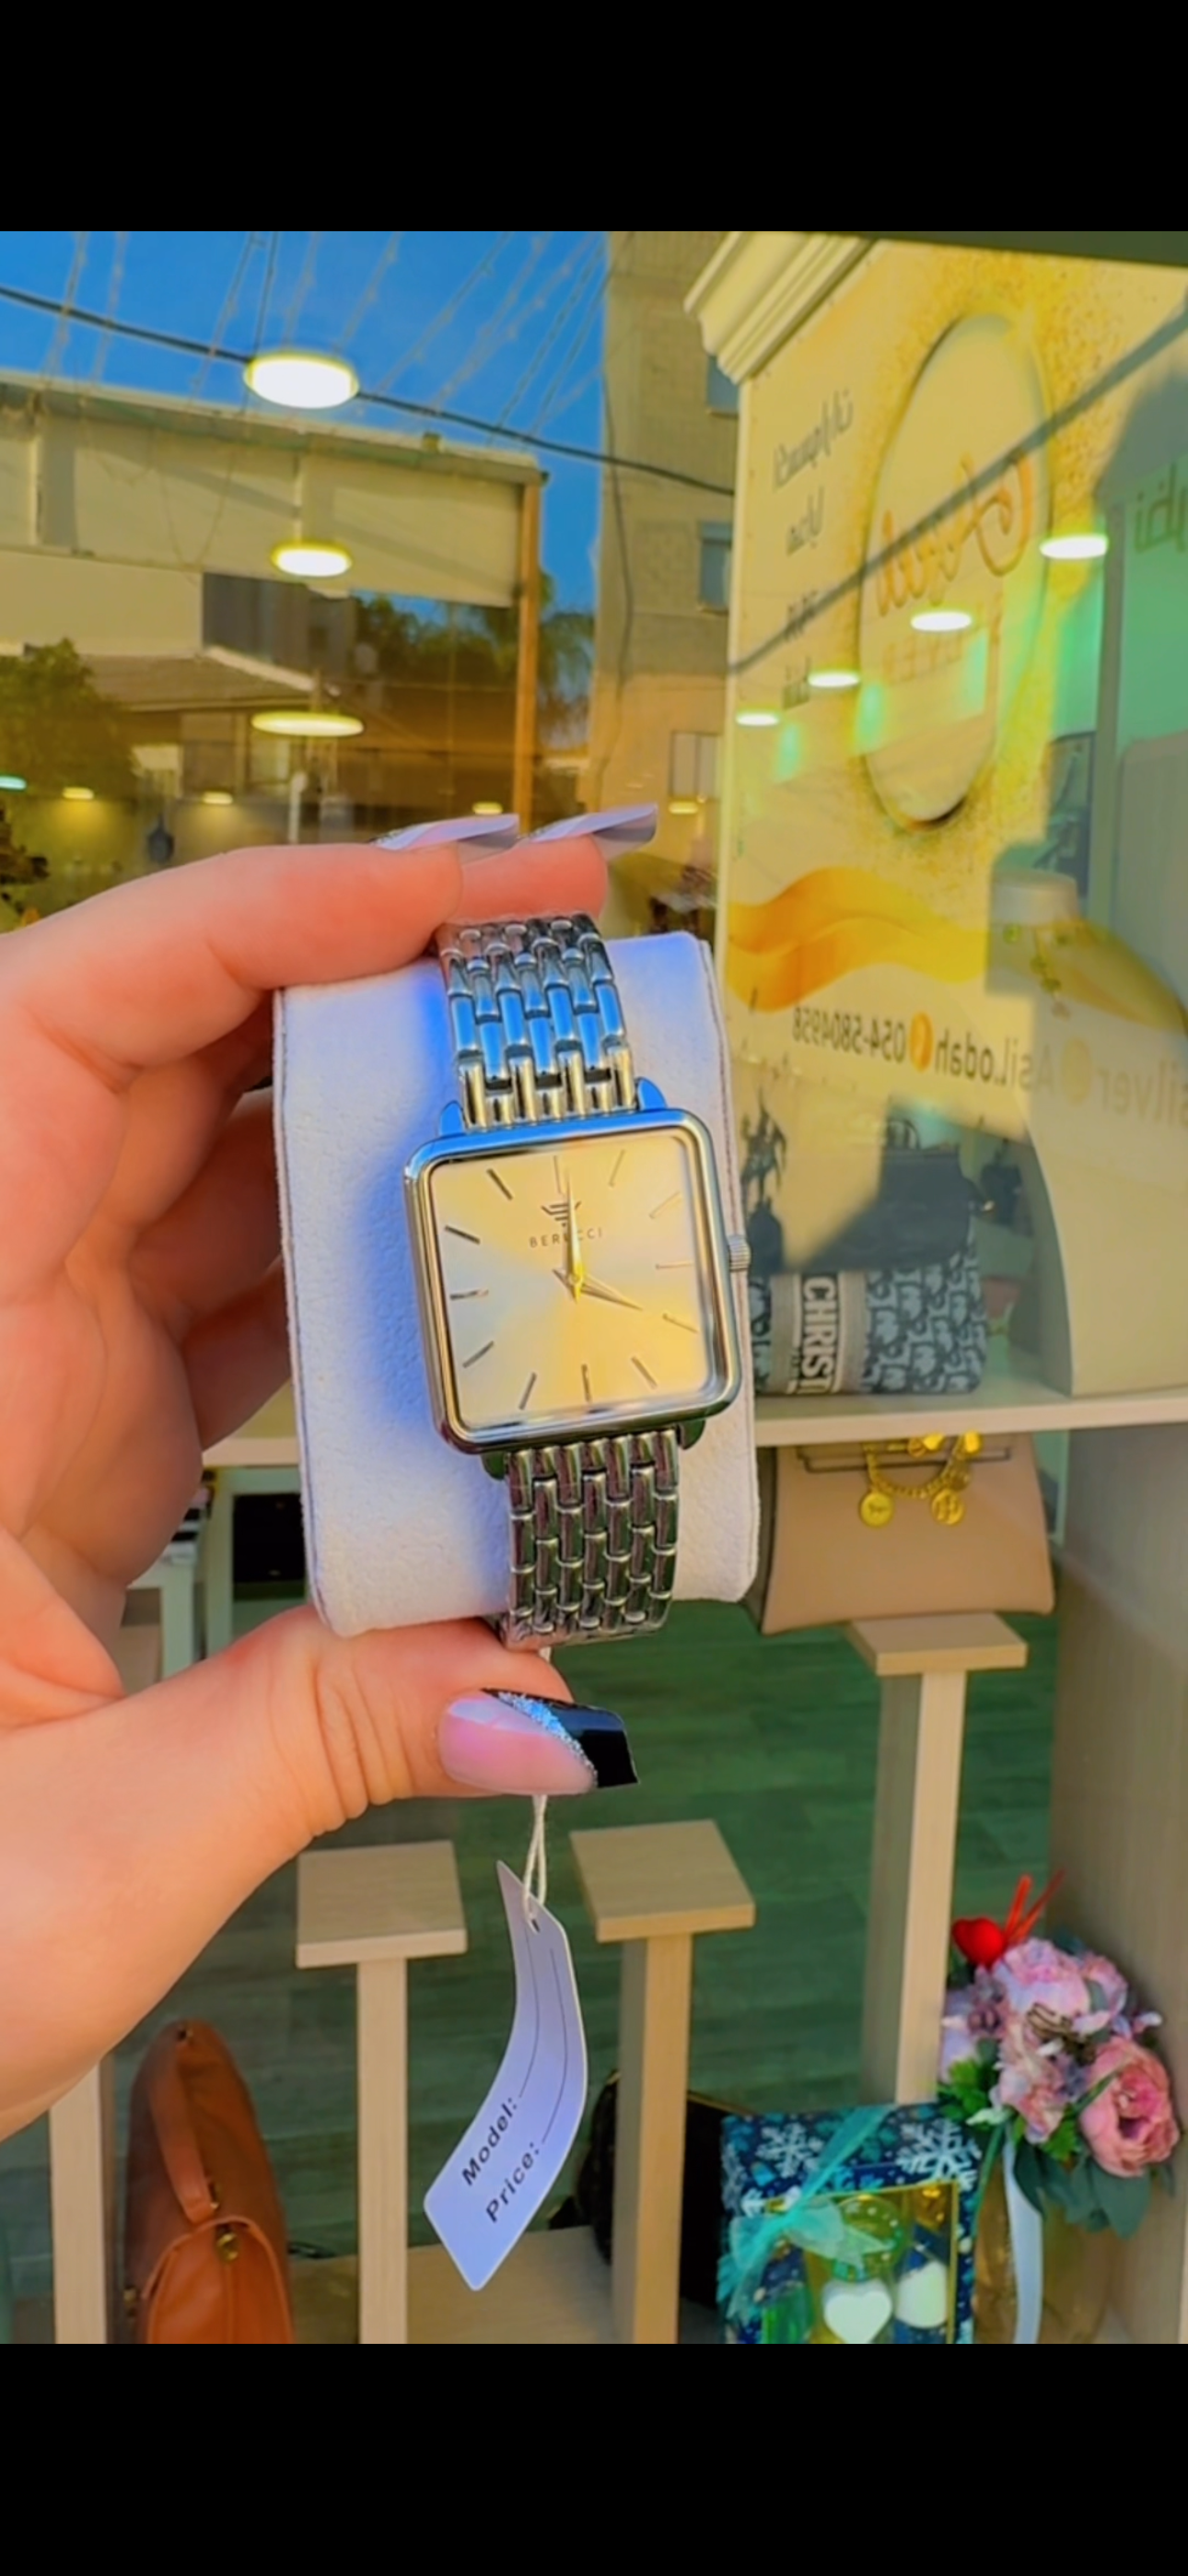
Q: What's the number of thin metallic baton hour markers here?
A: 12